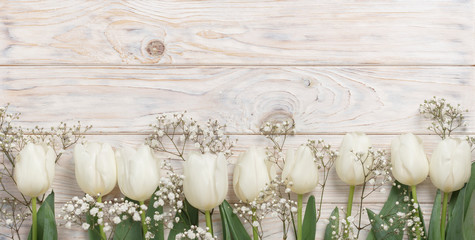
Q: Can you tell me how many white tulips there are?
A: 9